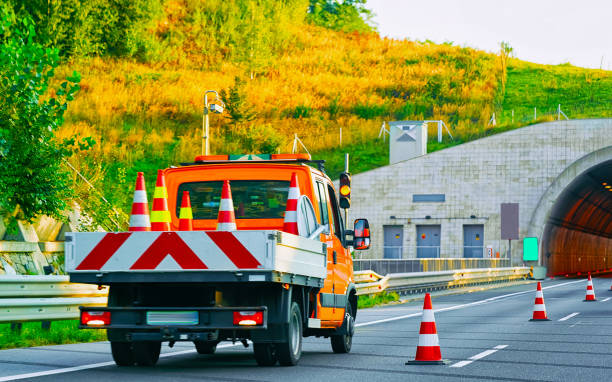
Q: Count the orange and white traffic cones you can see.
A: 6